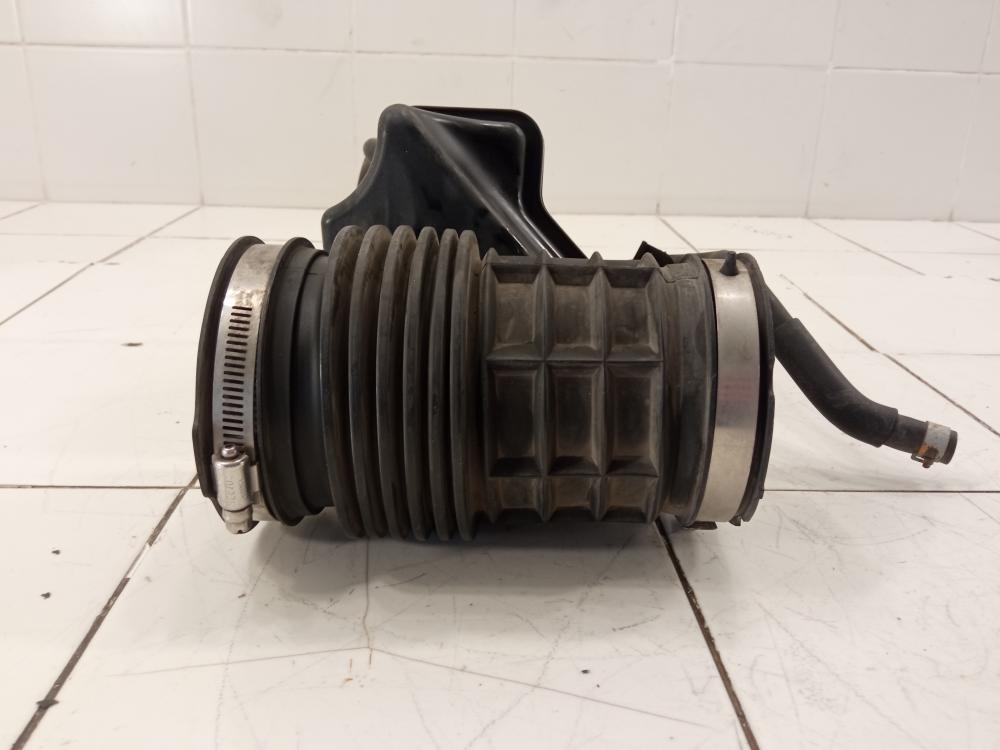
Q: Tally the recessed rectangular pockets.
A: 9